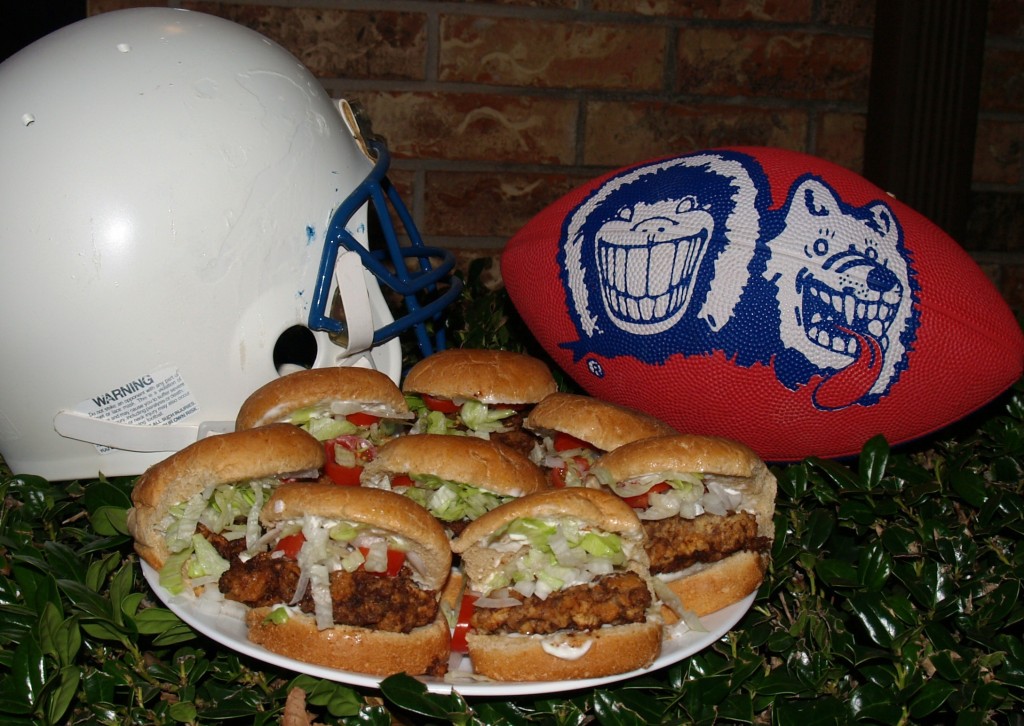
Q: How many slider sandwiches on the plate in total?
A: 8